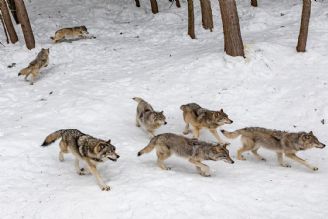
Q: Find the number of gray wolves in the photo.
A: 7